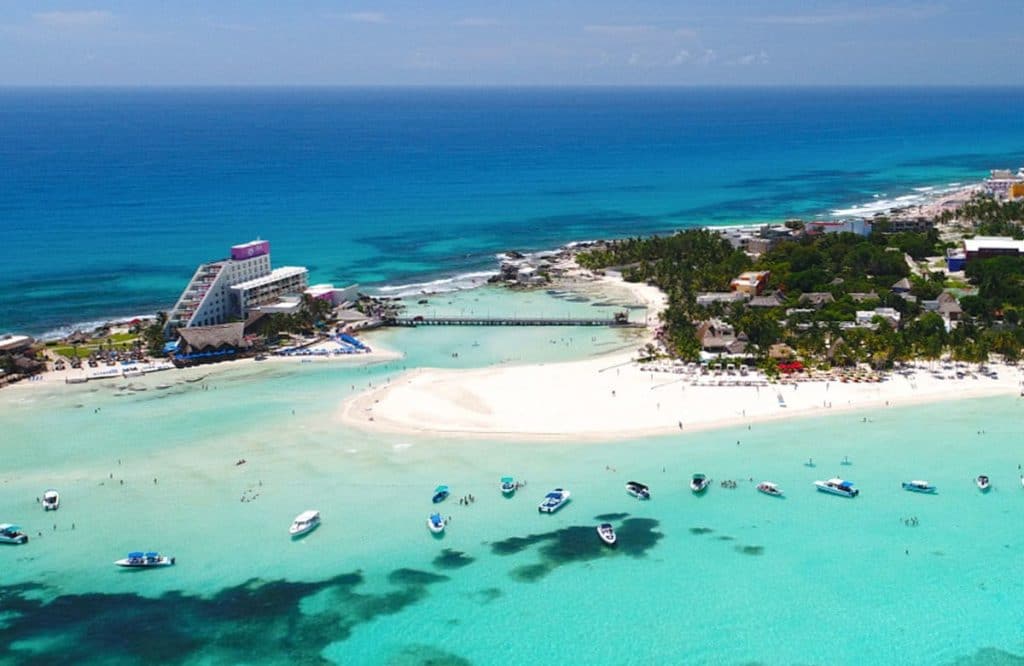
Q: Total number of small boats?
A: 15